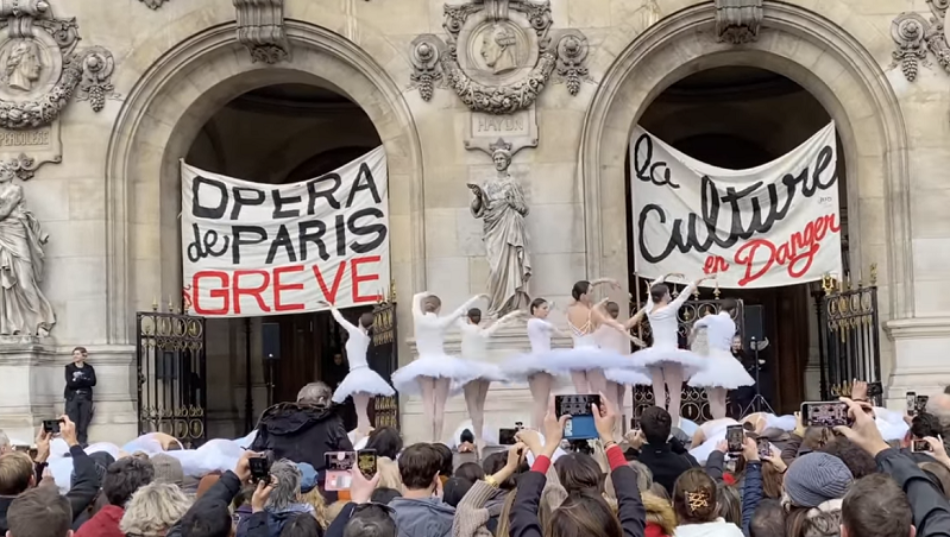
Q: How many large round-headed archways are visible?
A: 2